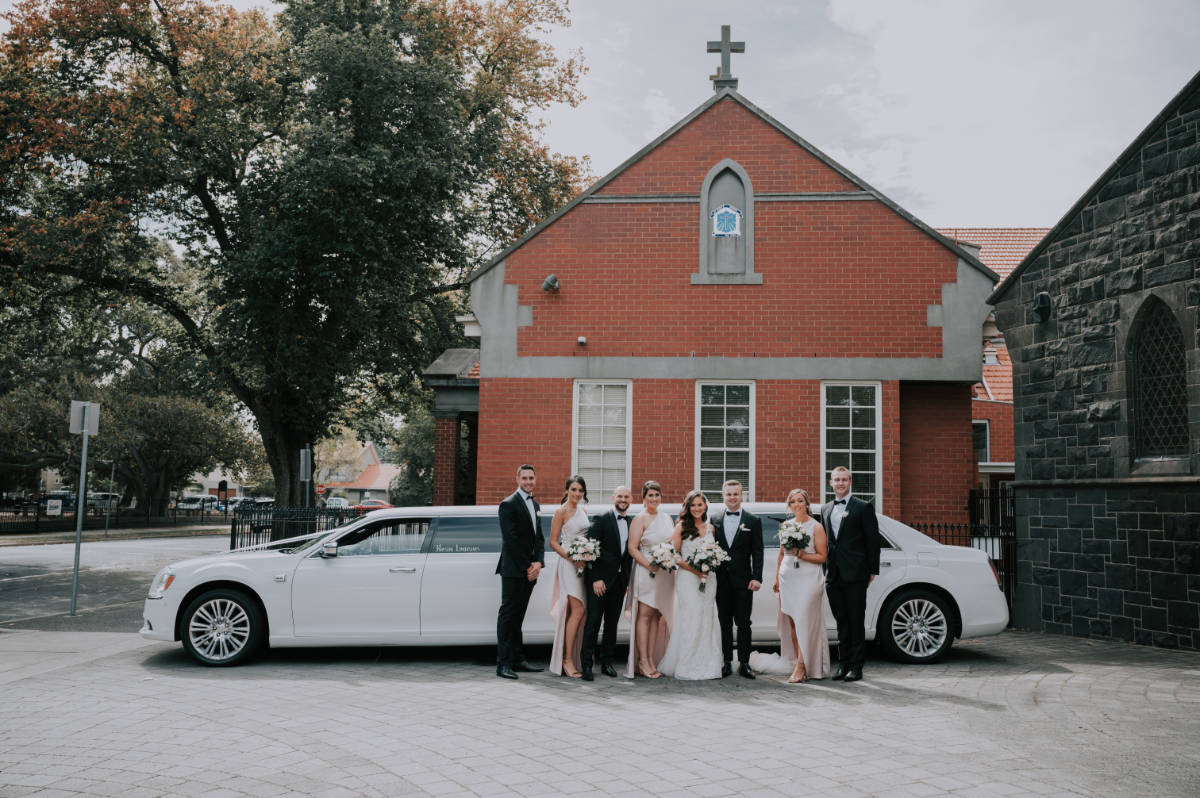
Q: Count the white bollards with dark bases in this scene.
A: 0